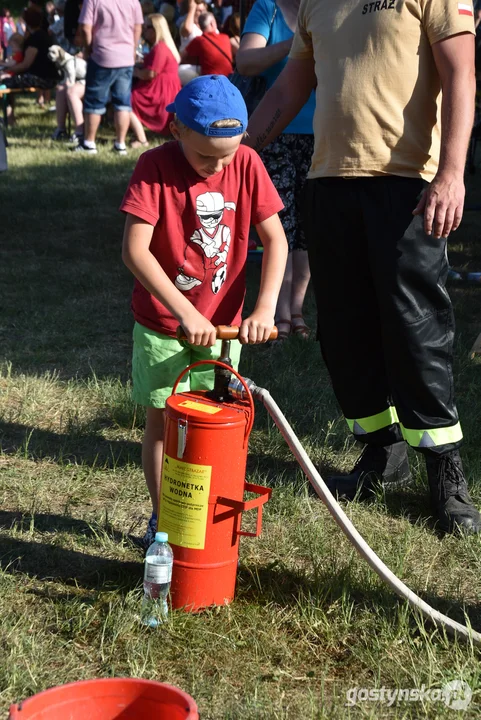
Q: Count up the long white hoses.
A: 1